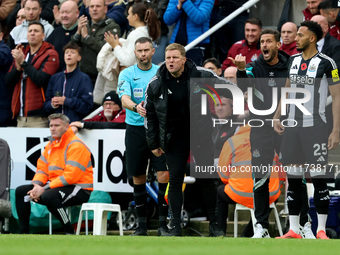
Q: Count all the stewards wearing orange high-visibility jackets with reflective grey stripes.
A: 2